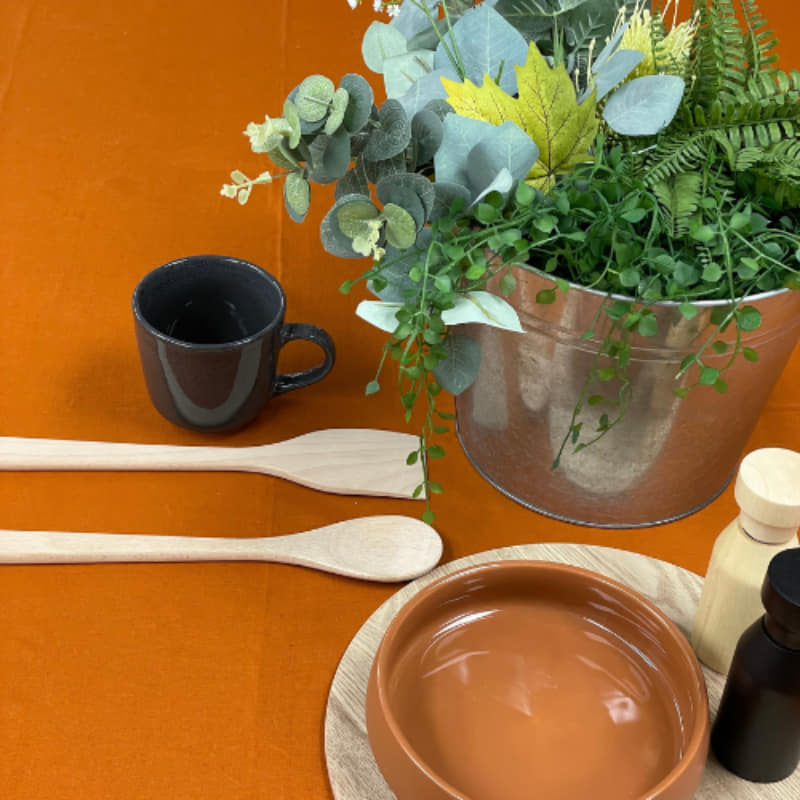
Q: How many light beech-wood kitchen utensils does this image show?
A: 2